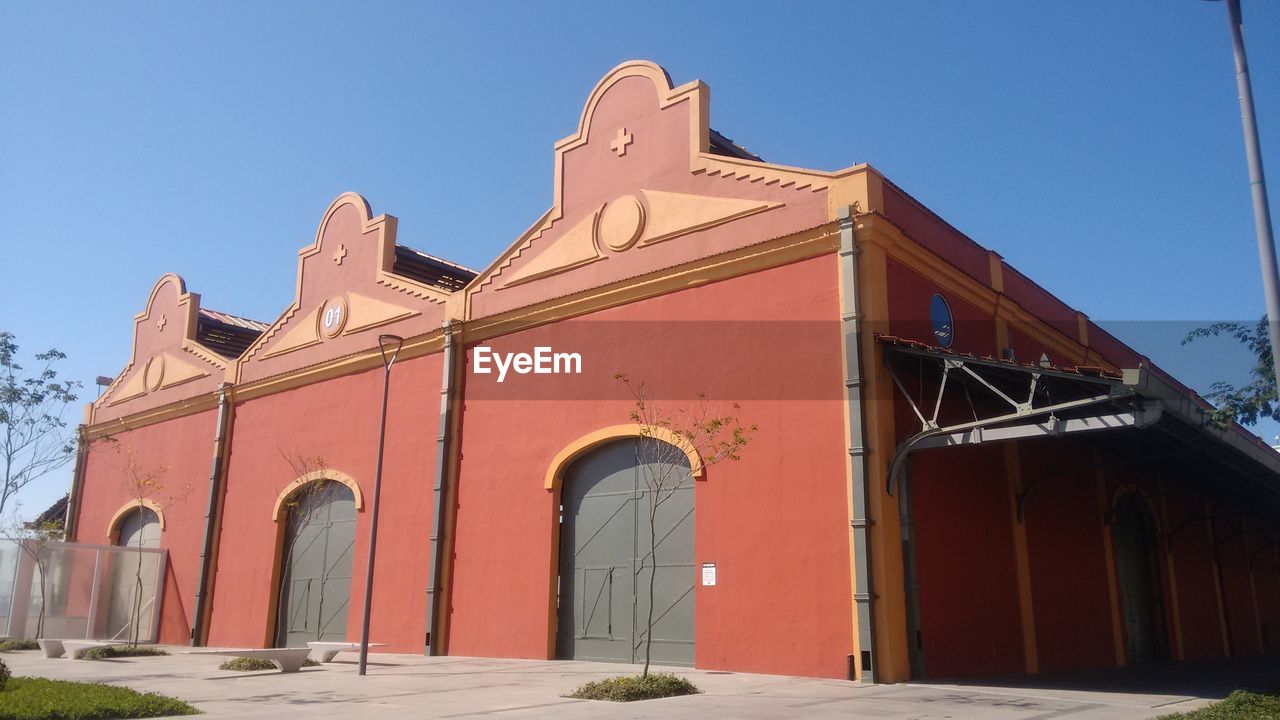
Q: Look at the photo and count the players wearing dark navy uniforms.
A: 0